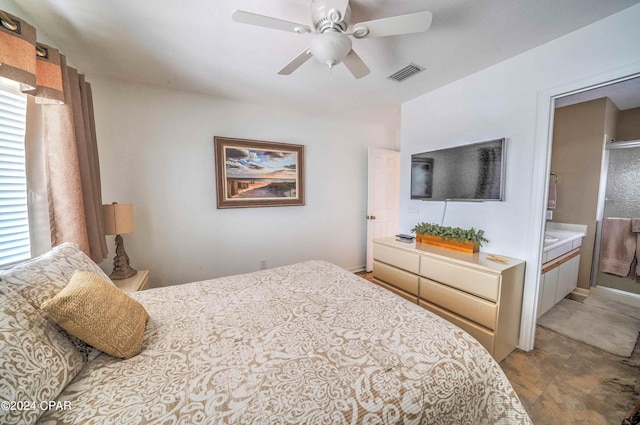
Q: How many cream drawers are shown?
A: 6